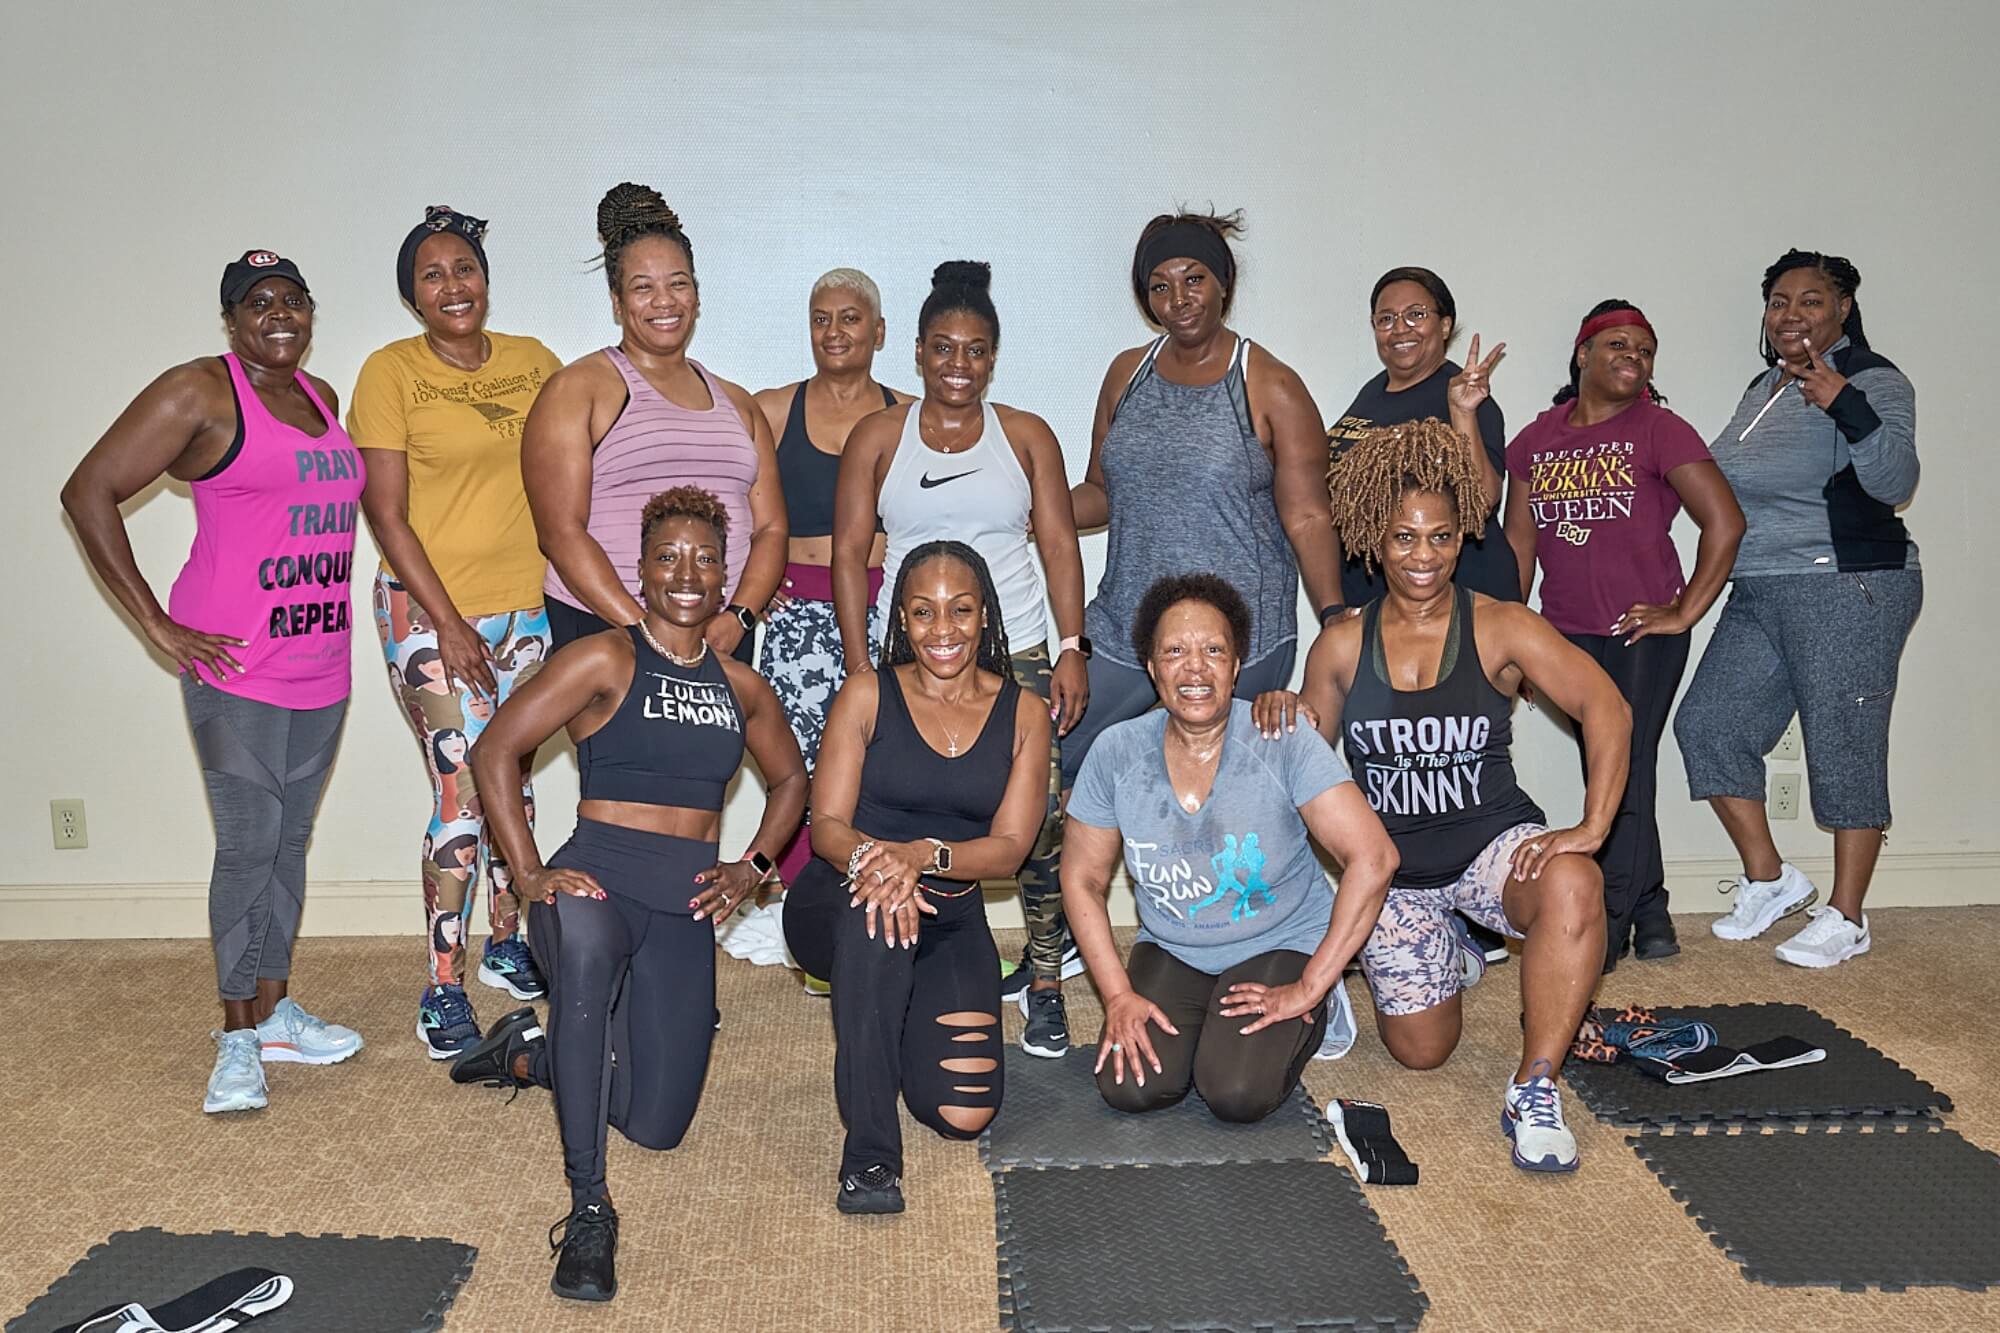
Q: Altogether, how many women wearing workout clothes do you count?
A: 13